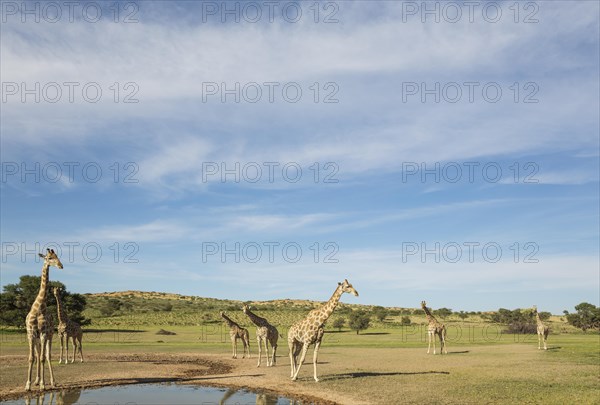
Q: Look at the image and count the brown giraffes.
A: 7